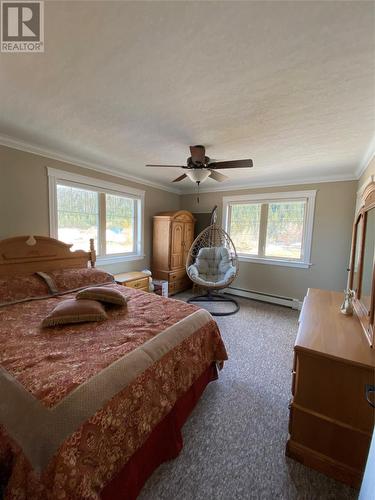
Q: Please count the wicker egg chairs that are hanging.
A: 1